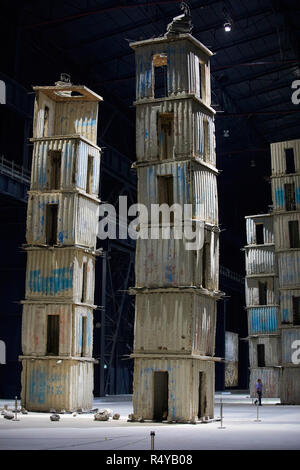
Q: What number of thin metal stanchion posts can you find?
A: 4